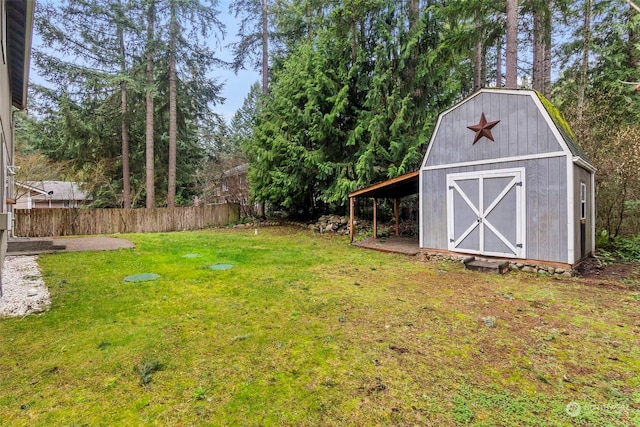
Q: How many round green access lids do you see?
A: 3